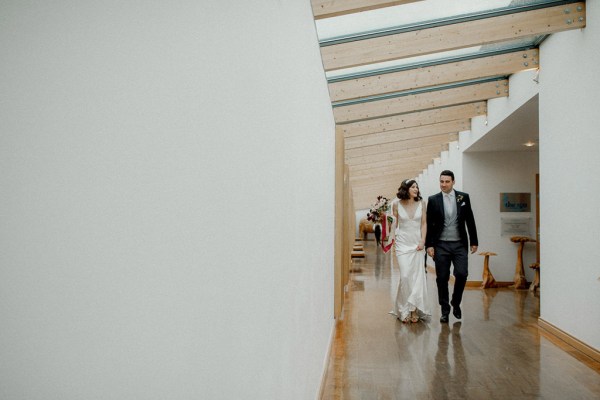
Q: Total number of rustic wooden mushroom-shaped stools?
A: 3